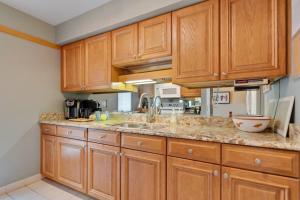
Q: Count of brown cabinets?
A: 12